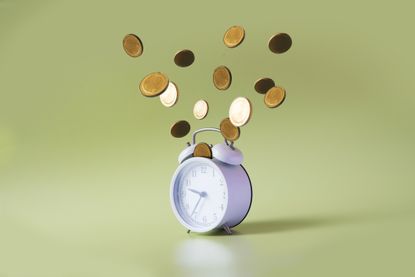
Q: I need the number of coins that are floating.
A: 13